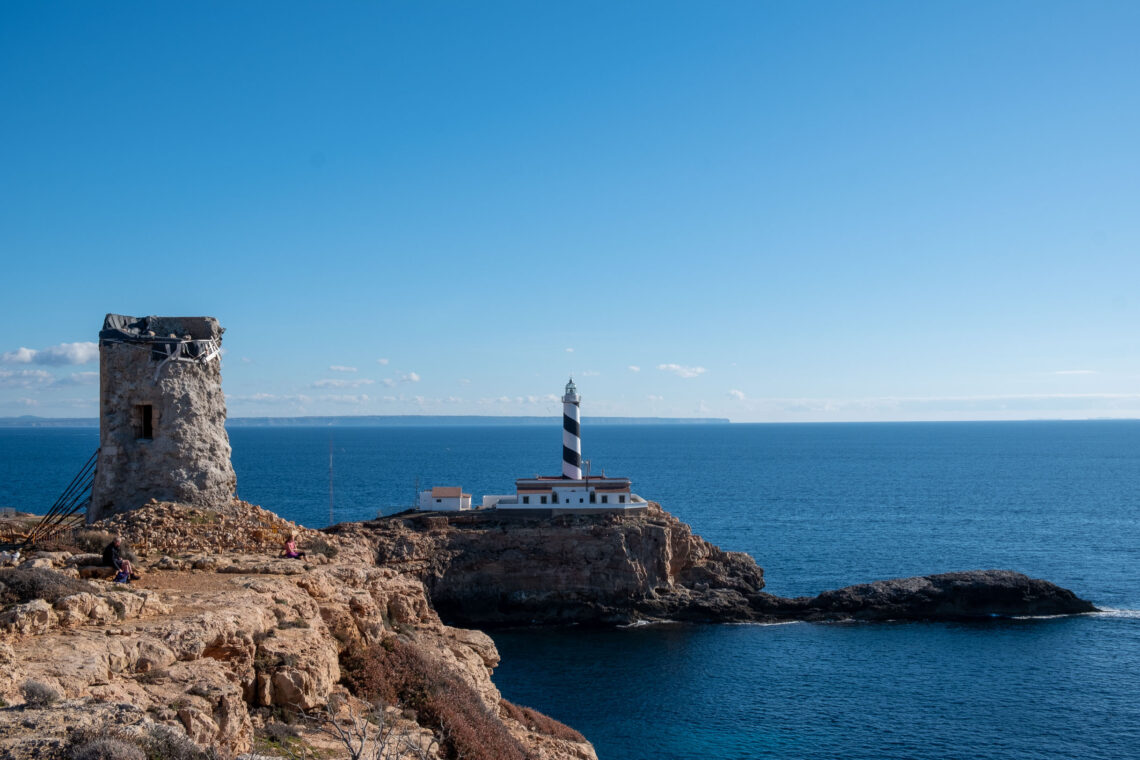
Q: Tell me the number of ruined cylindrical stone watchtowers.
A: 1